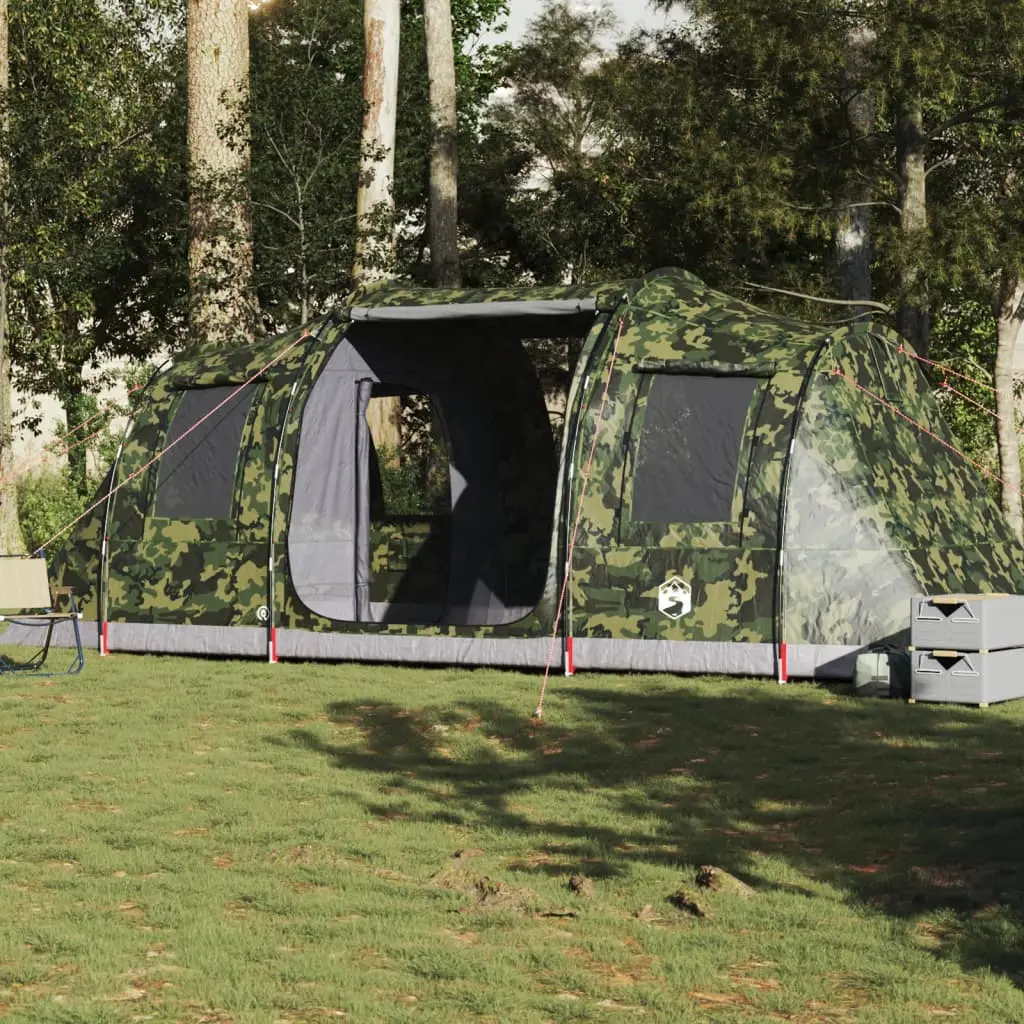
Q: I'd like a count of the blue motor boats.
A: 0